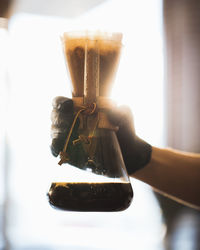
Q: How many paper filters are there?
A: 1